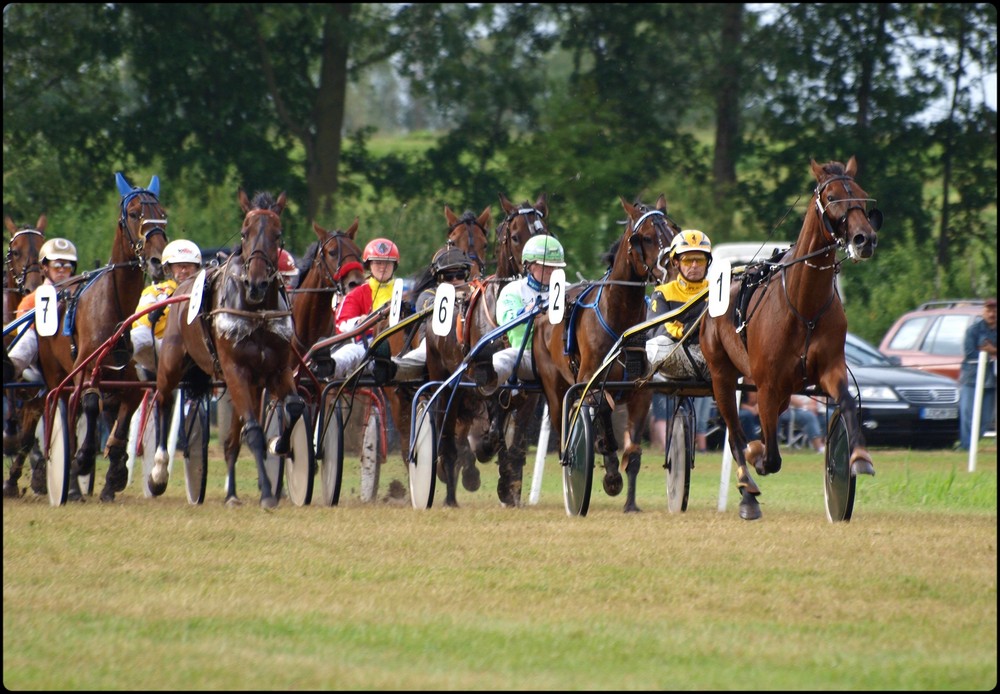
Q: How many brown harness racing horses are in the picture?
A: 8